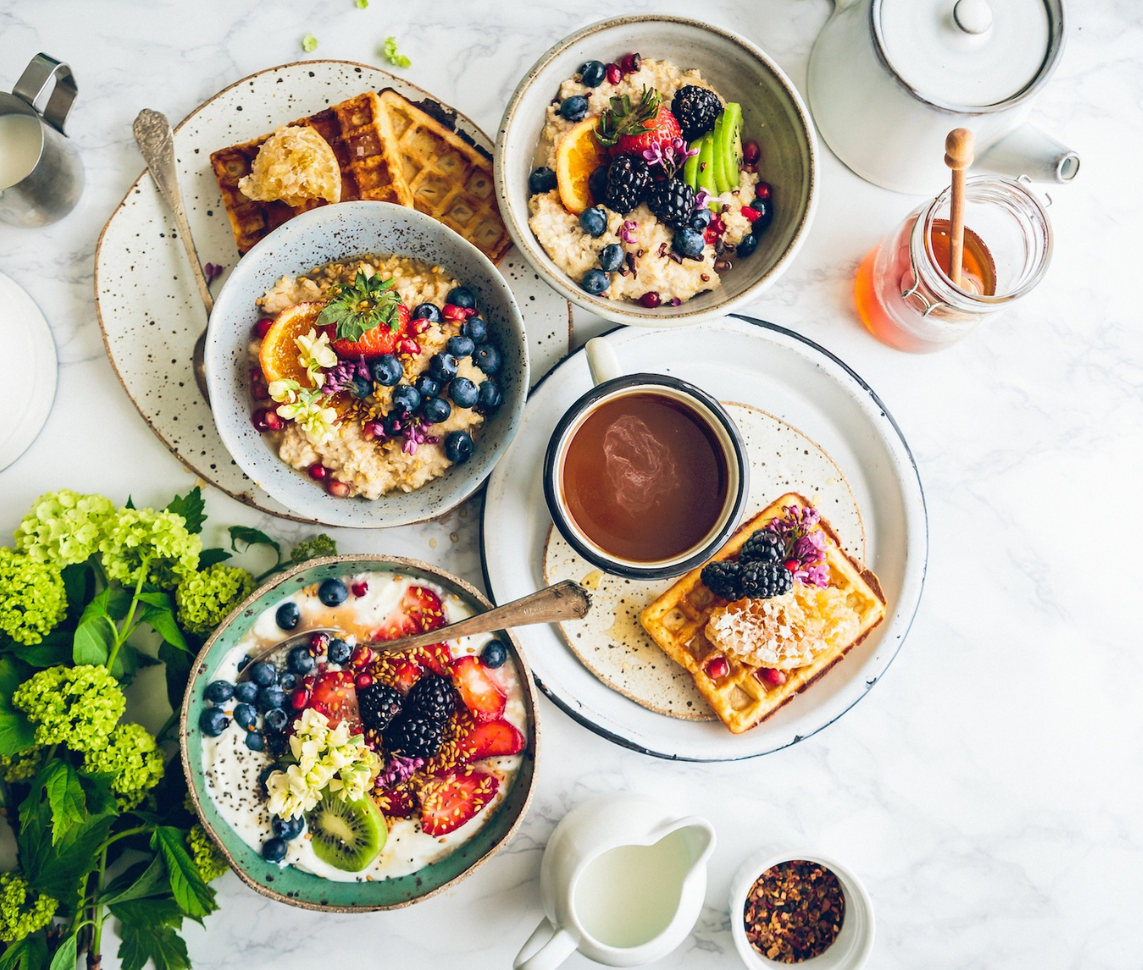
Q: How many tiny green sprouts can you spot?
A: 3